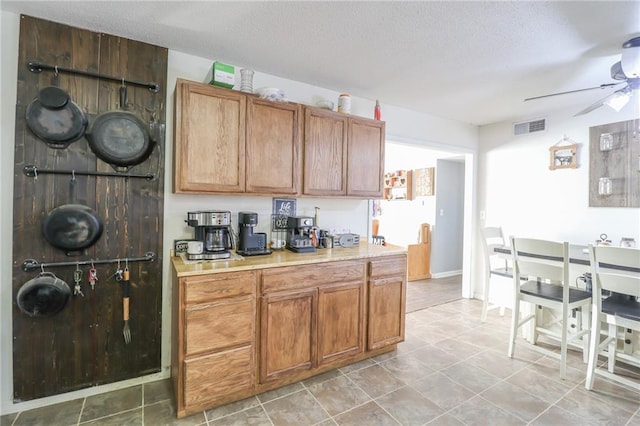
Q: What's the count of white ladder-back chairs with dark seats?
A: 3